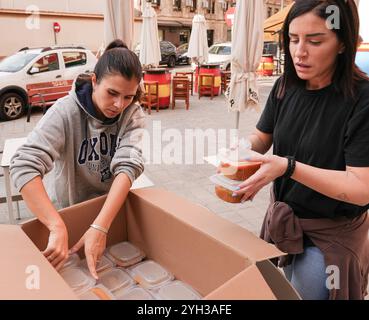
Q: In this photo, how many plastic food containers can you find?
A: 11